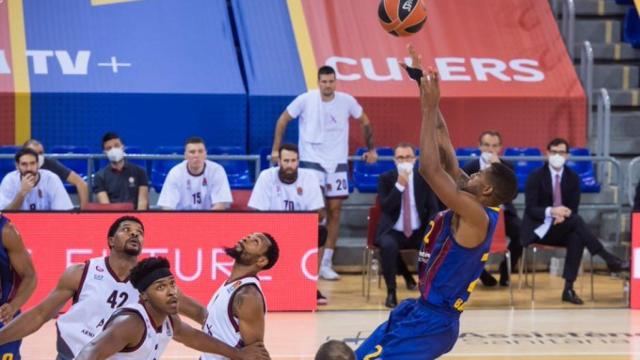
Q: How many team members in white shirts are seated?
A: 3